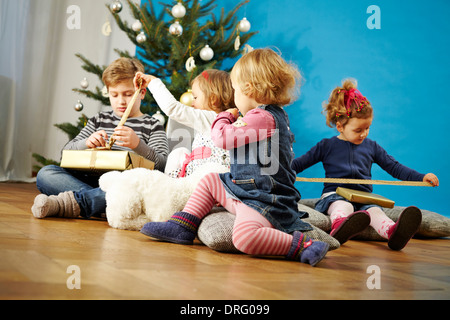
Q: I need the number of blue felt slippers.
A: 2